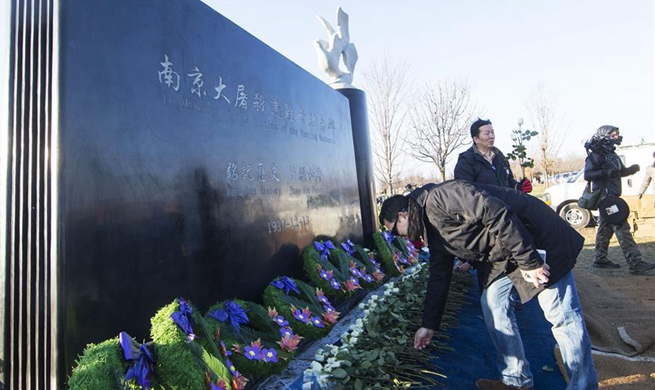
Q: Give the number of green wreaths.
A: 7